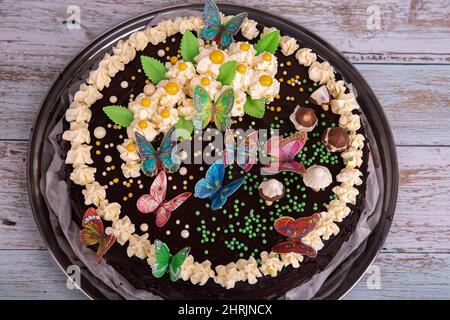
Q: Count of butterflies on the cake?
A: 10